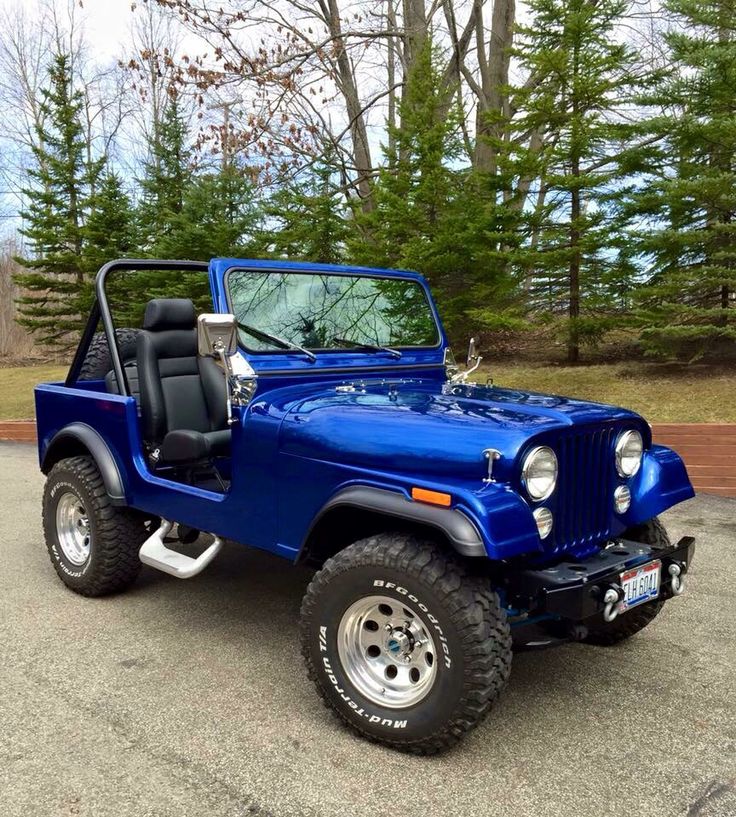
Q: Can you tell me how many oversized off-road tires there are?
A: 4